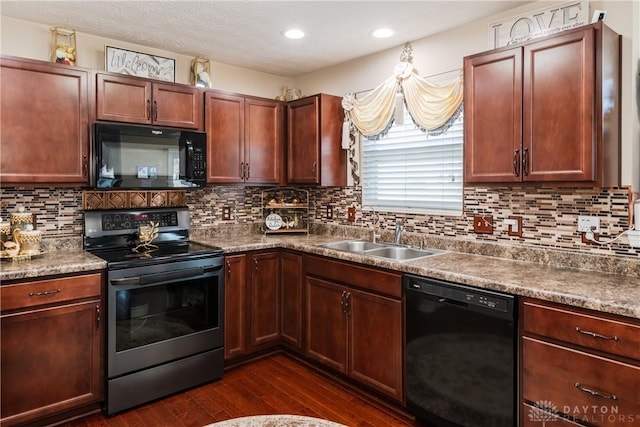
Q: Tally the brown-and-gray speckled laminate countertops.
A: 2